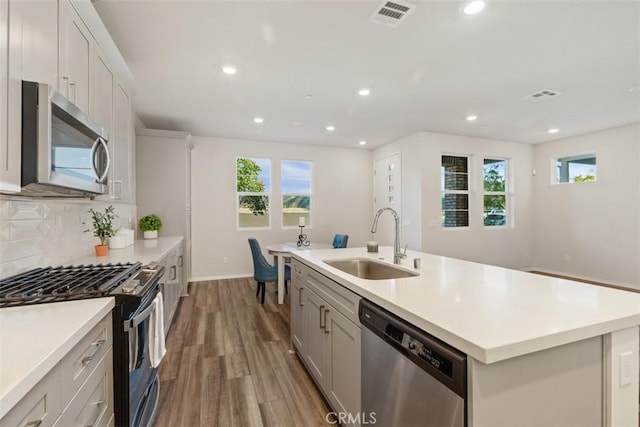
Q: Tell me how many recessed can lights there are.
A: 8